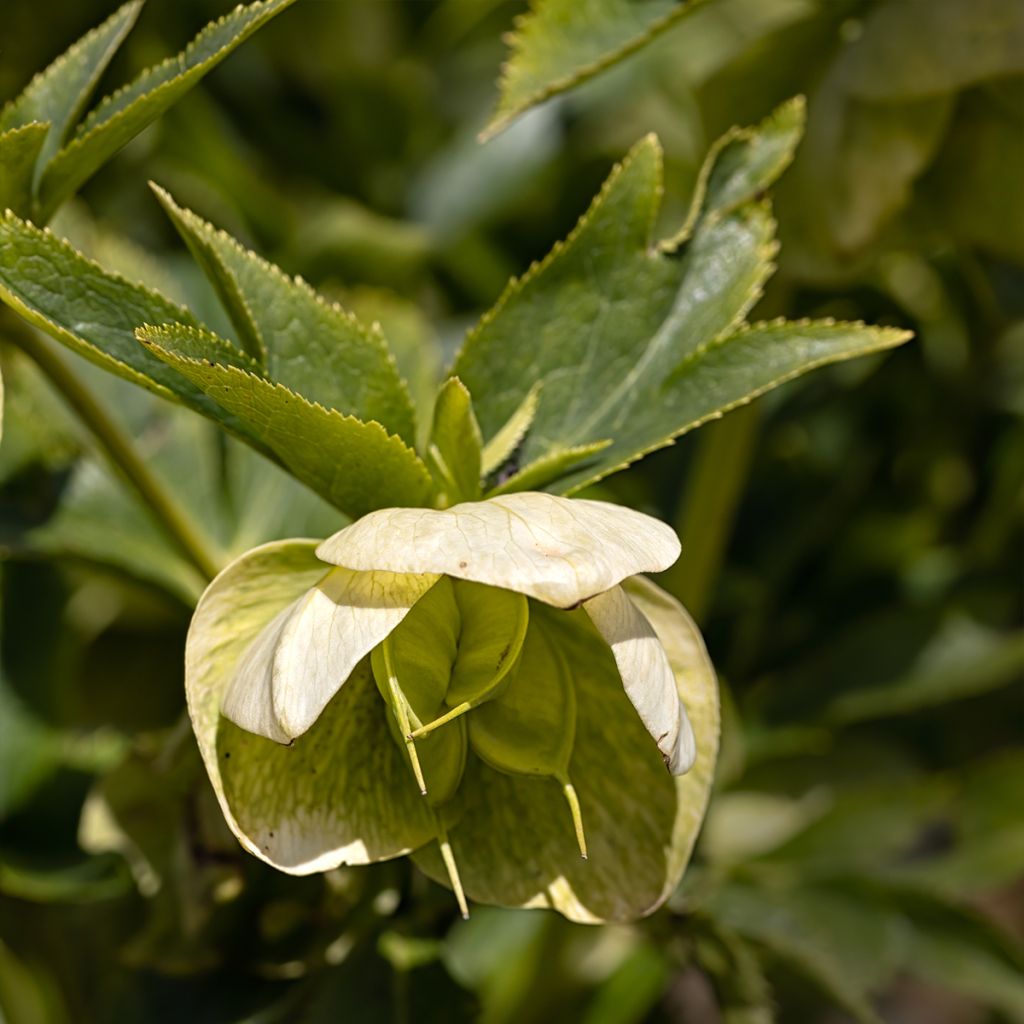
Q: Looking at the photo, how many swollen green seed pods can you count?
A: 4